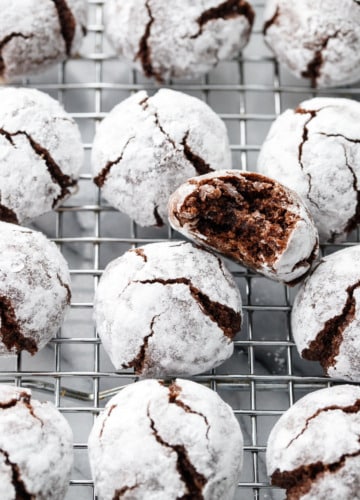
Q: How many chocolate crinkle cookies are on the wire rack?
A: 13